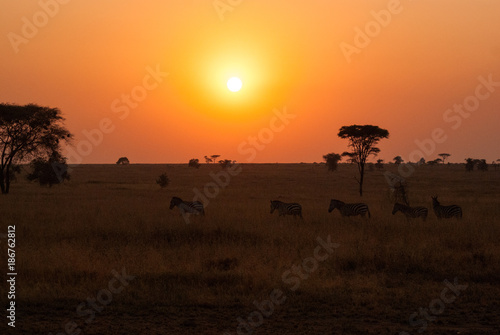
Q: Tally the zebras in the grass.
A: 5